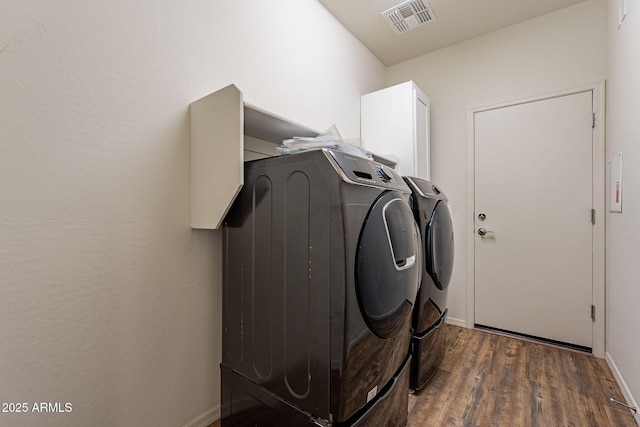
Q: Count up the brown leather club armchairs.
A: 0